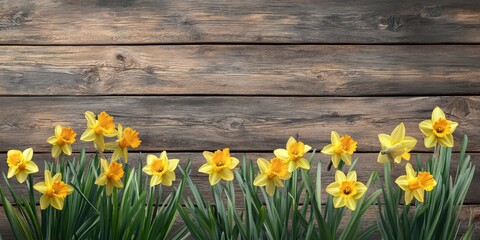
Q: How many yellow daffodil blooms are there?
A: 15